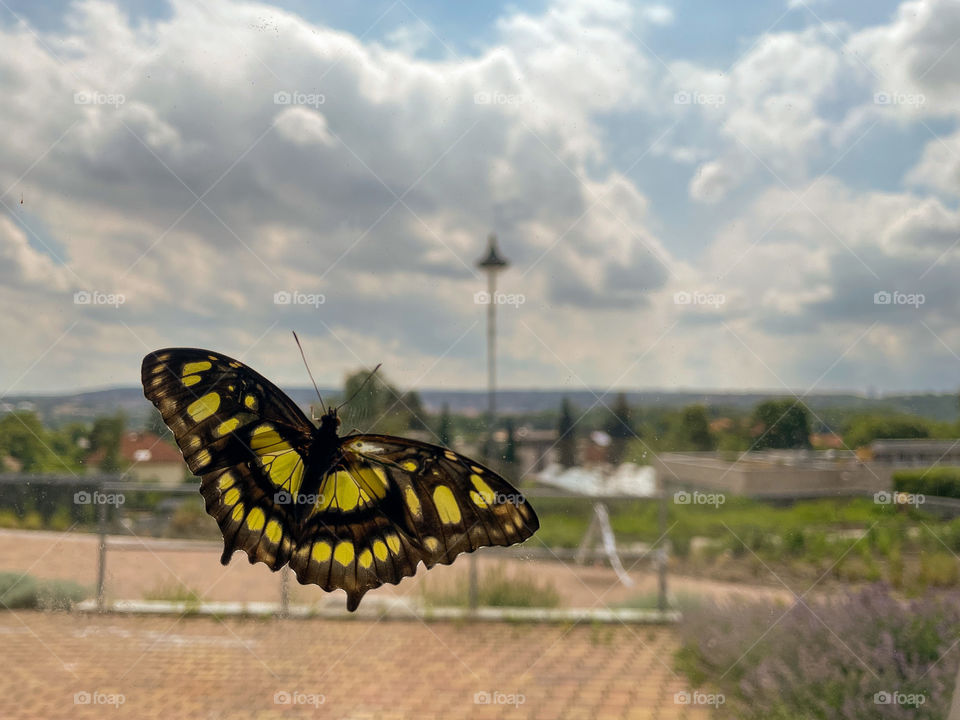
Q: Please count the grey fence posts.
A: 4